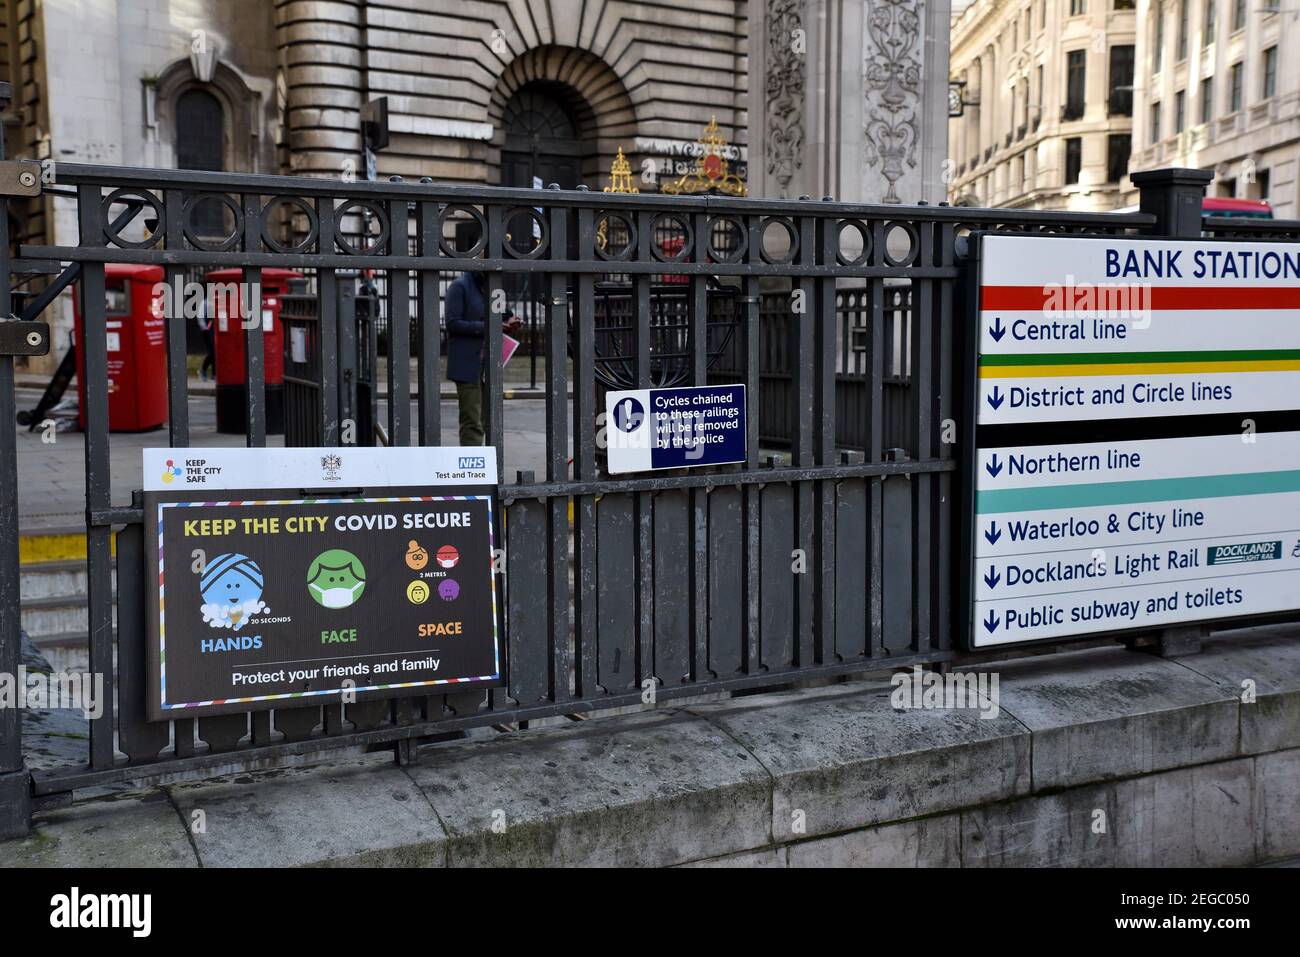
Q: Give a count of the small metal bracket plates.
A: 2